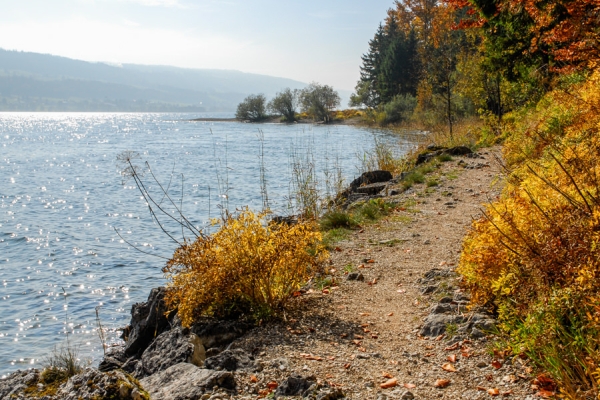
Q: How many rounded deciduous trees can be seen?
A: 3